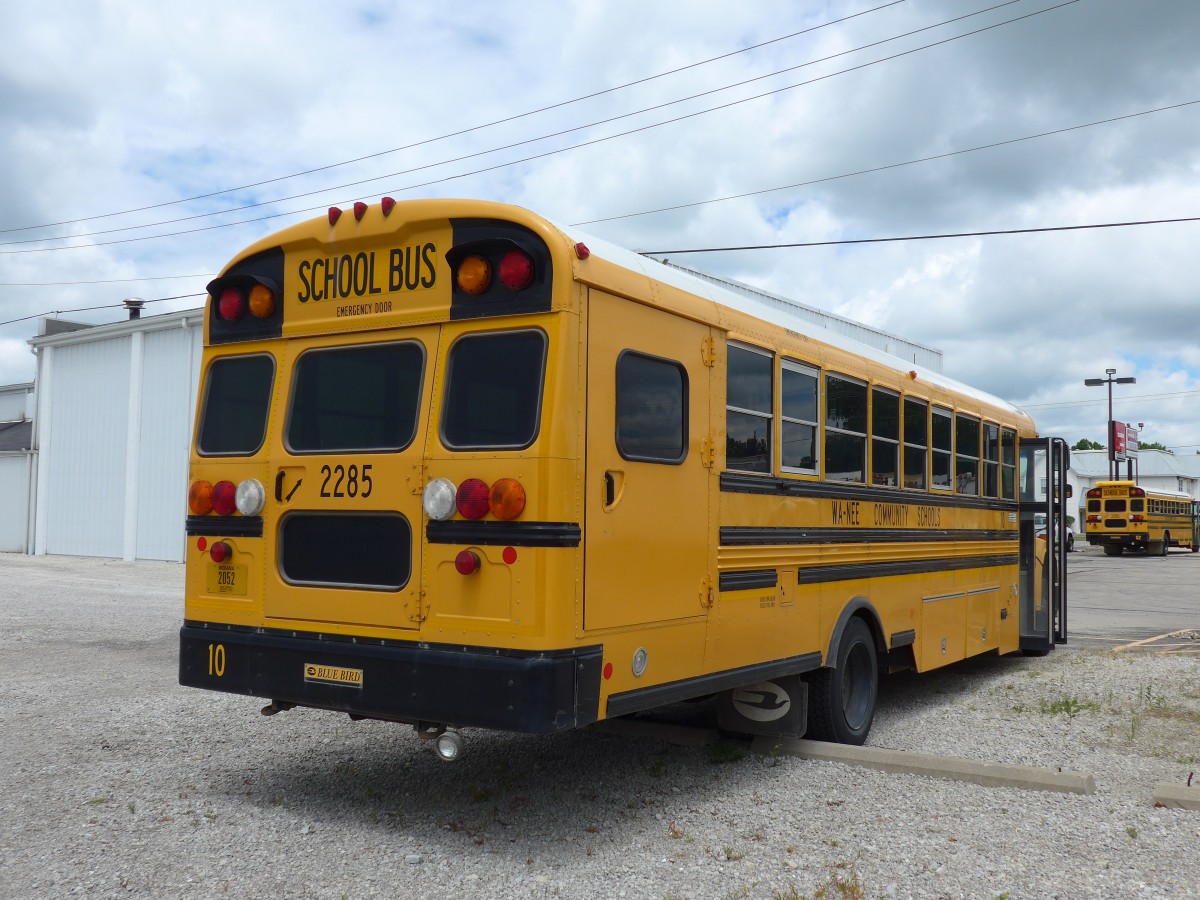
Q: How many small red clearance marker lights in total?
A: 4